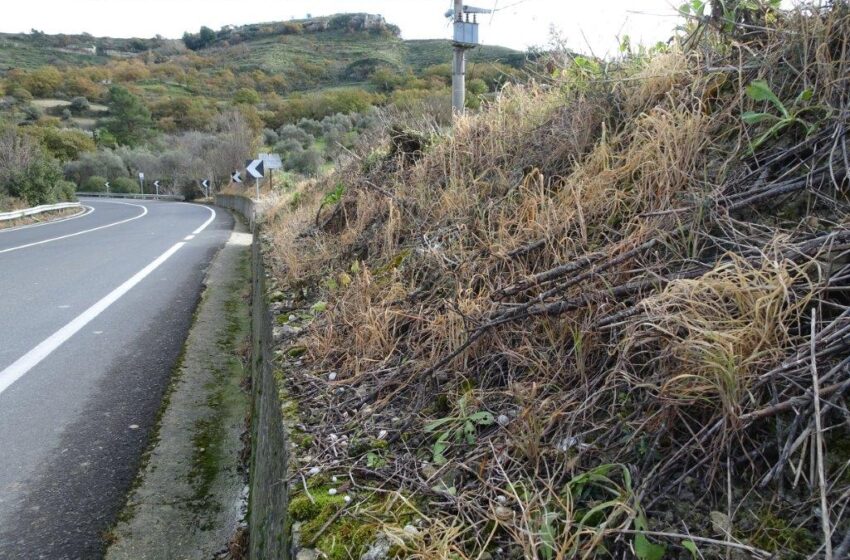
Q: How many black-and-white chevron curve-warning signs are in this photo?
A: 5